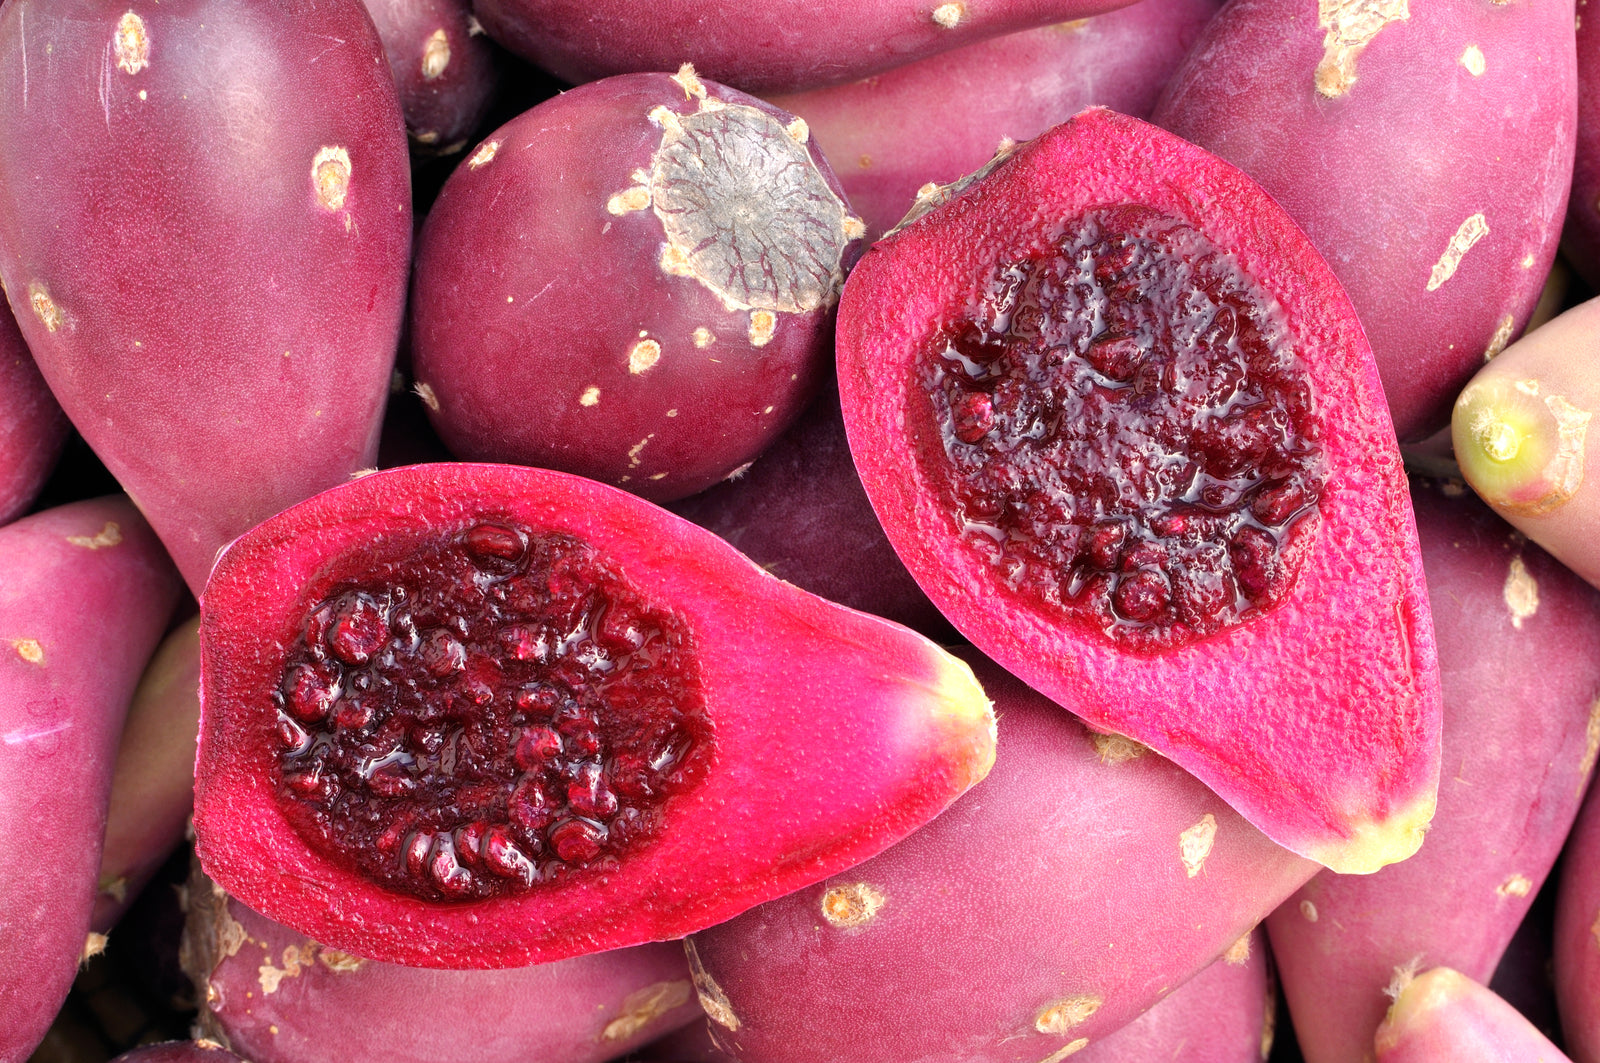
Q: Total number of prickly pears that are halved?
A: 2